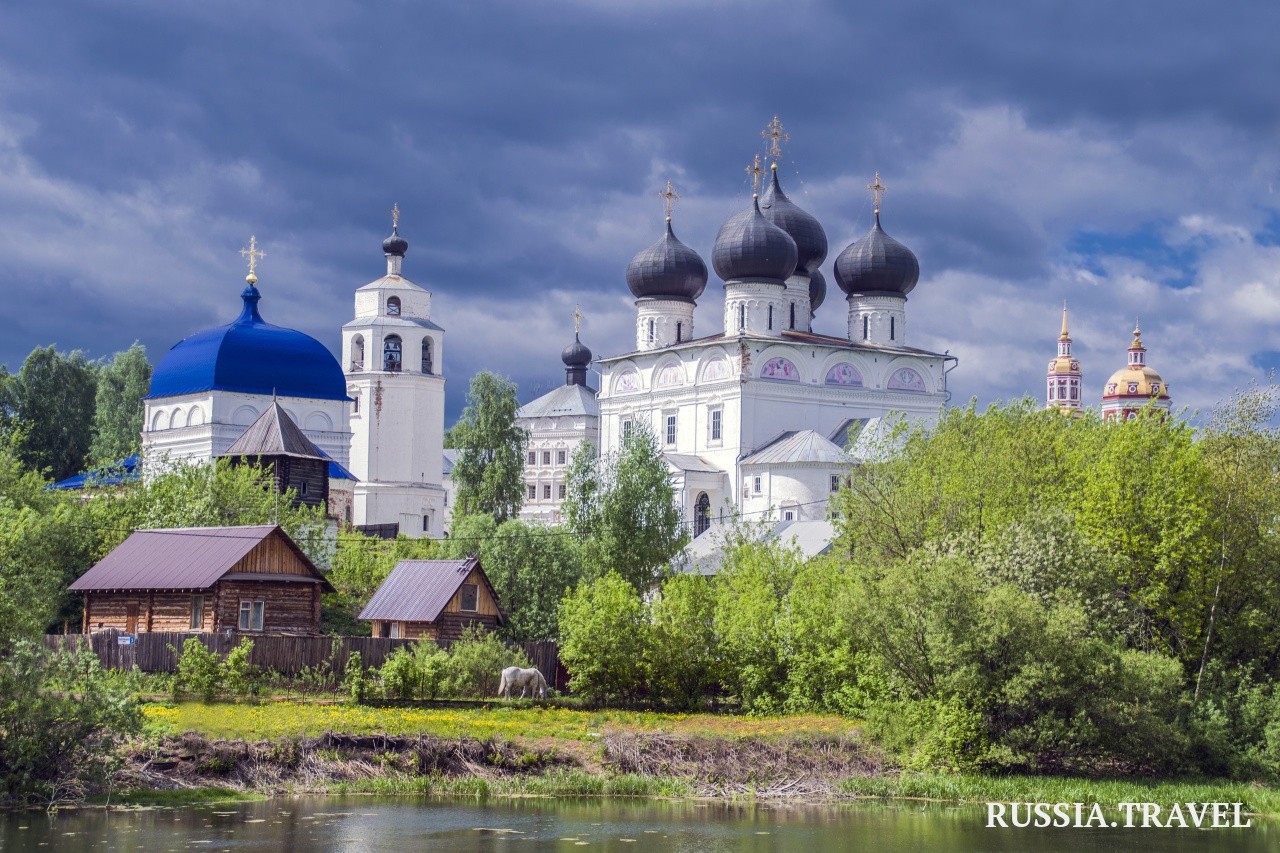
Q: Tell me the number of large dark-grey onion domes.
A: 5